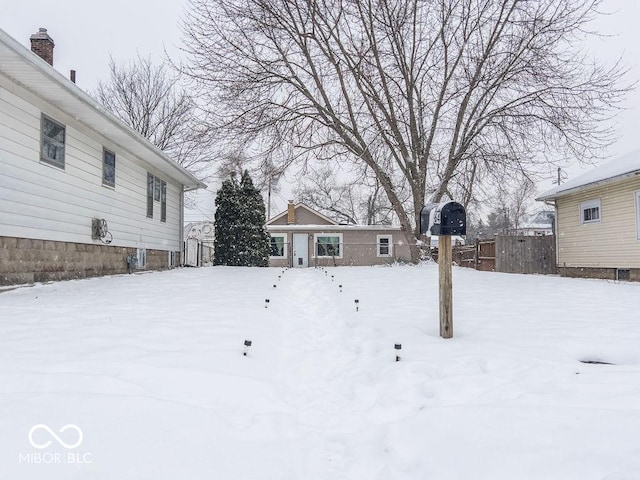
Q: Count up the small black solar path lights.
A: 12